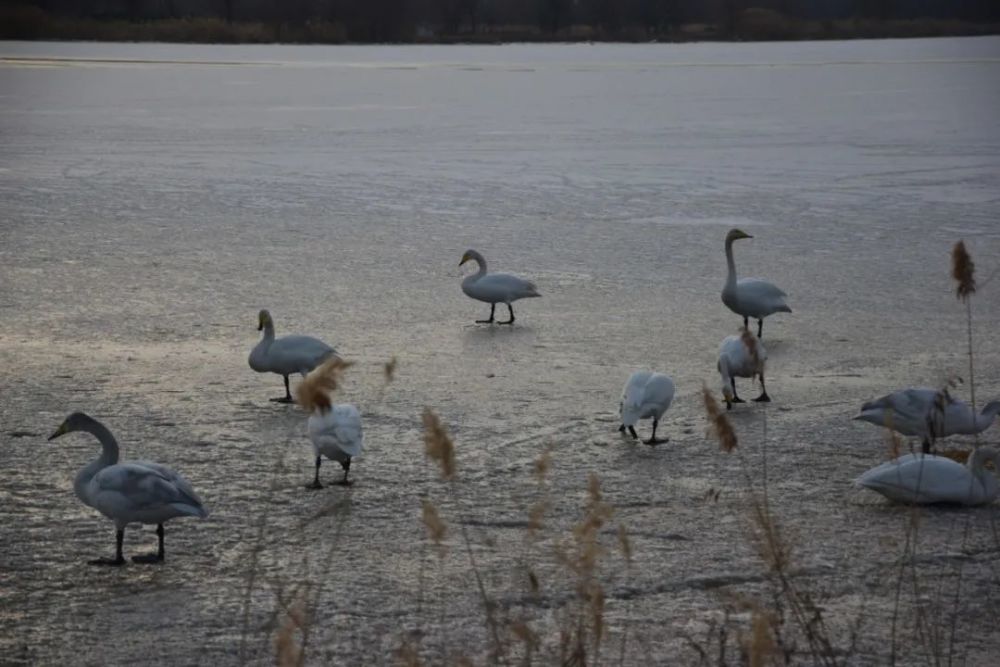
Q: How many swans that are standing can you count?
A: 8